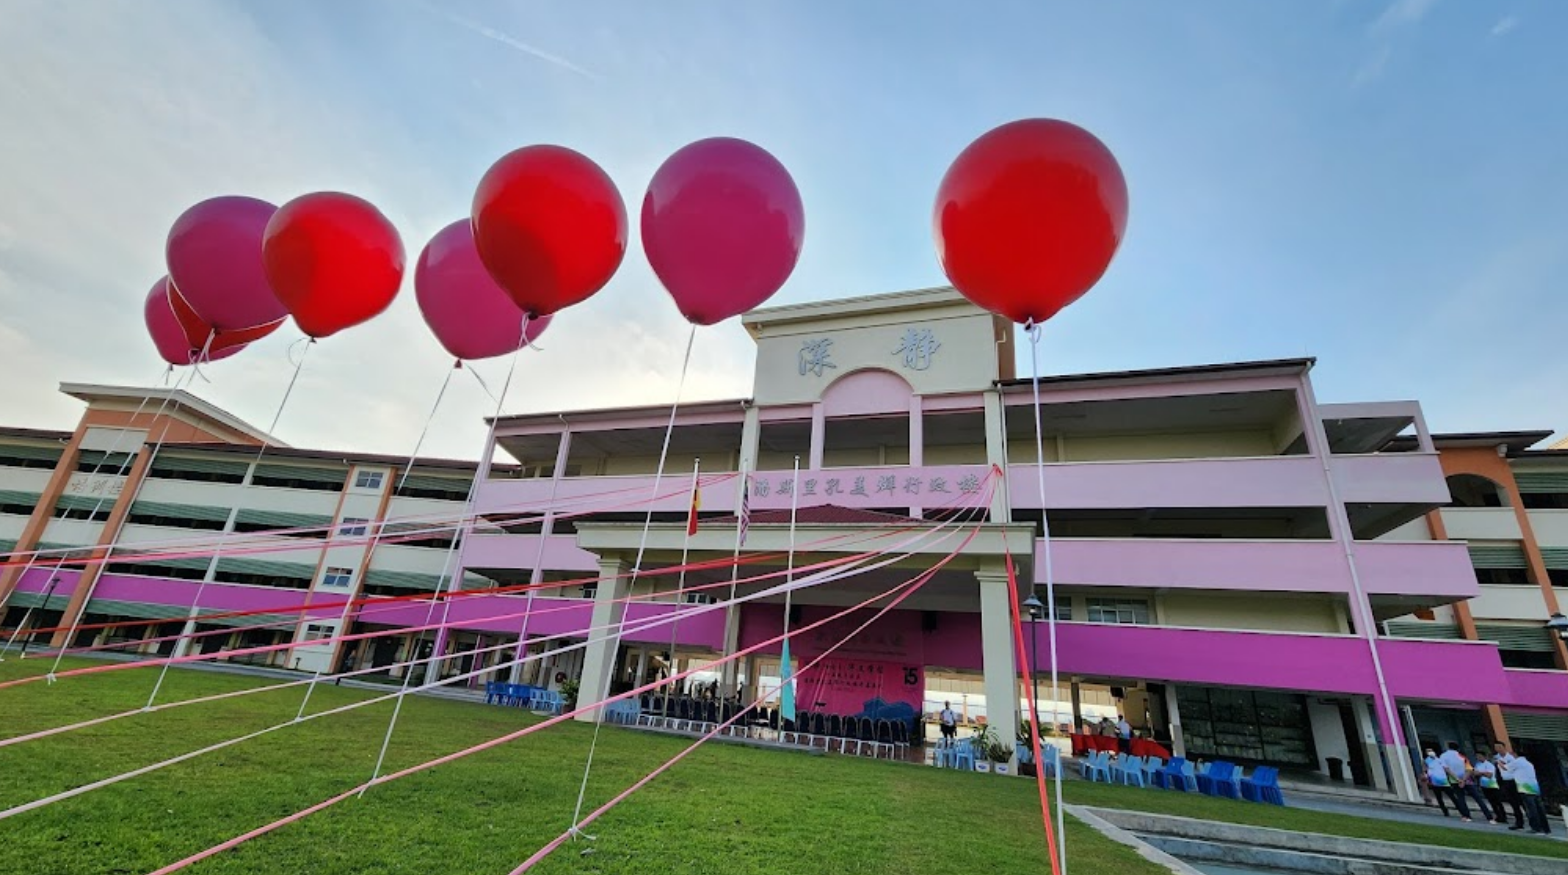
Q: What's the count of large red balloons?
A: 4